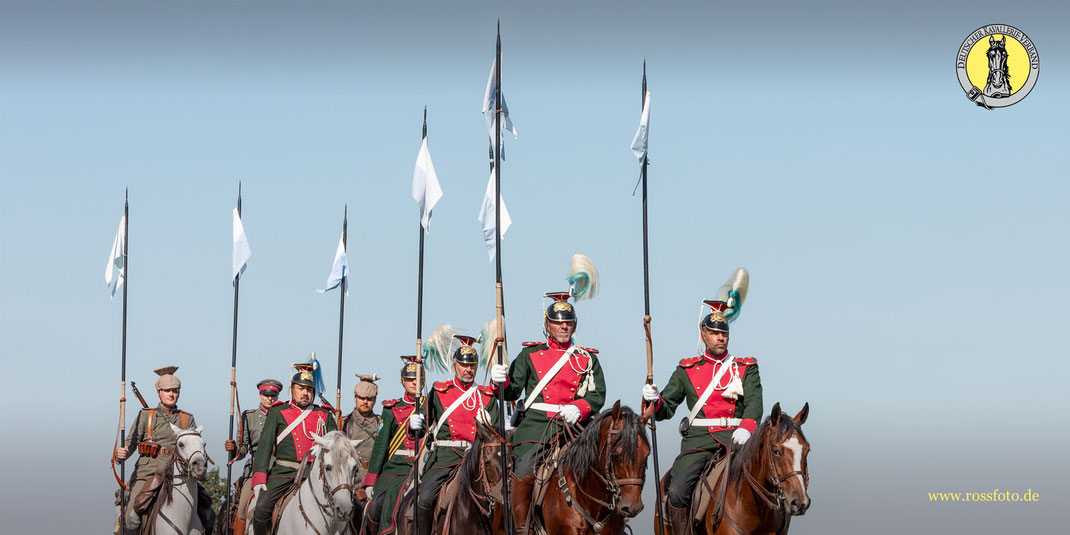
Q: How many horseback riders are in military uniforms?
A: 8